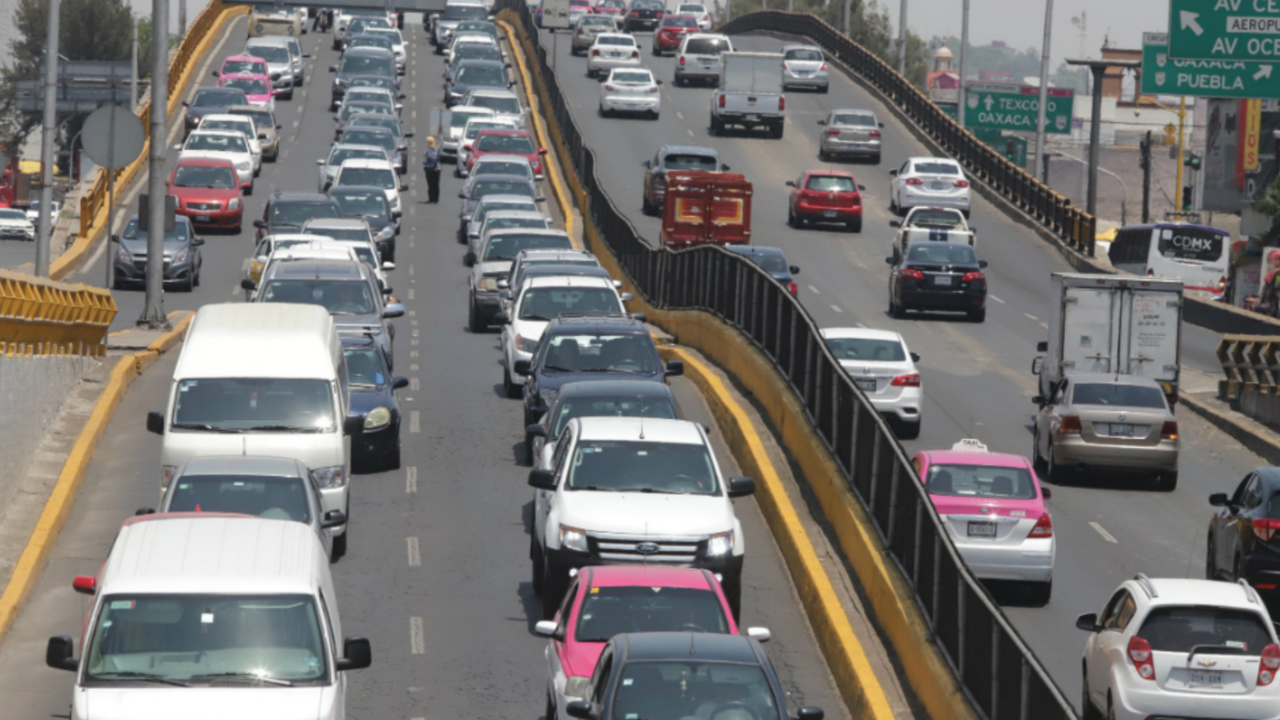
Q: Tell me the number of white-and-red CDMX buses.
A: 1